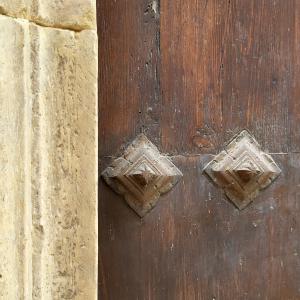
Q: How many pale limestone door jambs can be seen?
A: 1